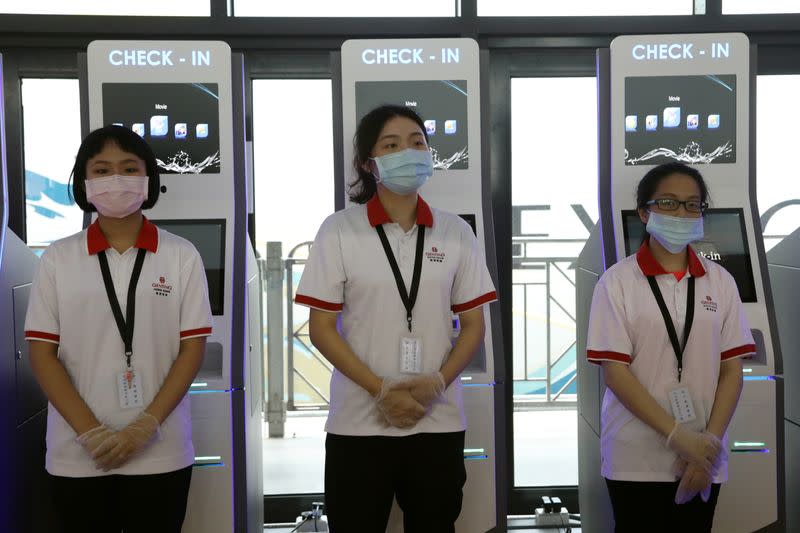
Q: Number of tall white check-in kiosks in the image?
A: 3